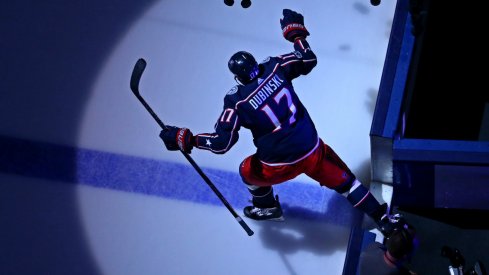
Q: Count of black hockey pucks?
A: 3